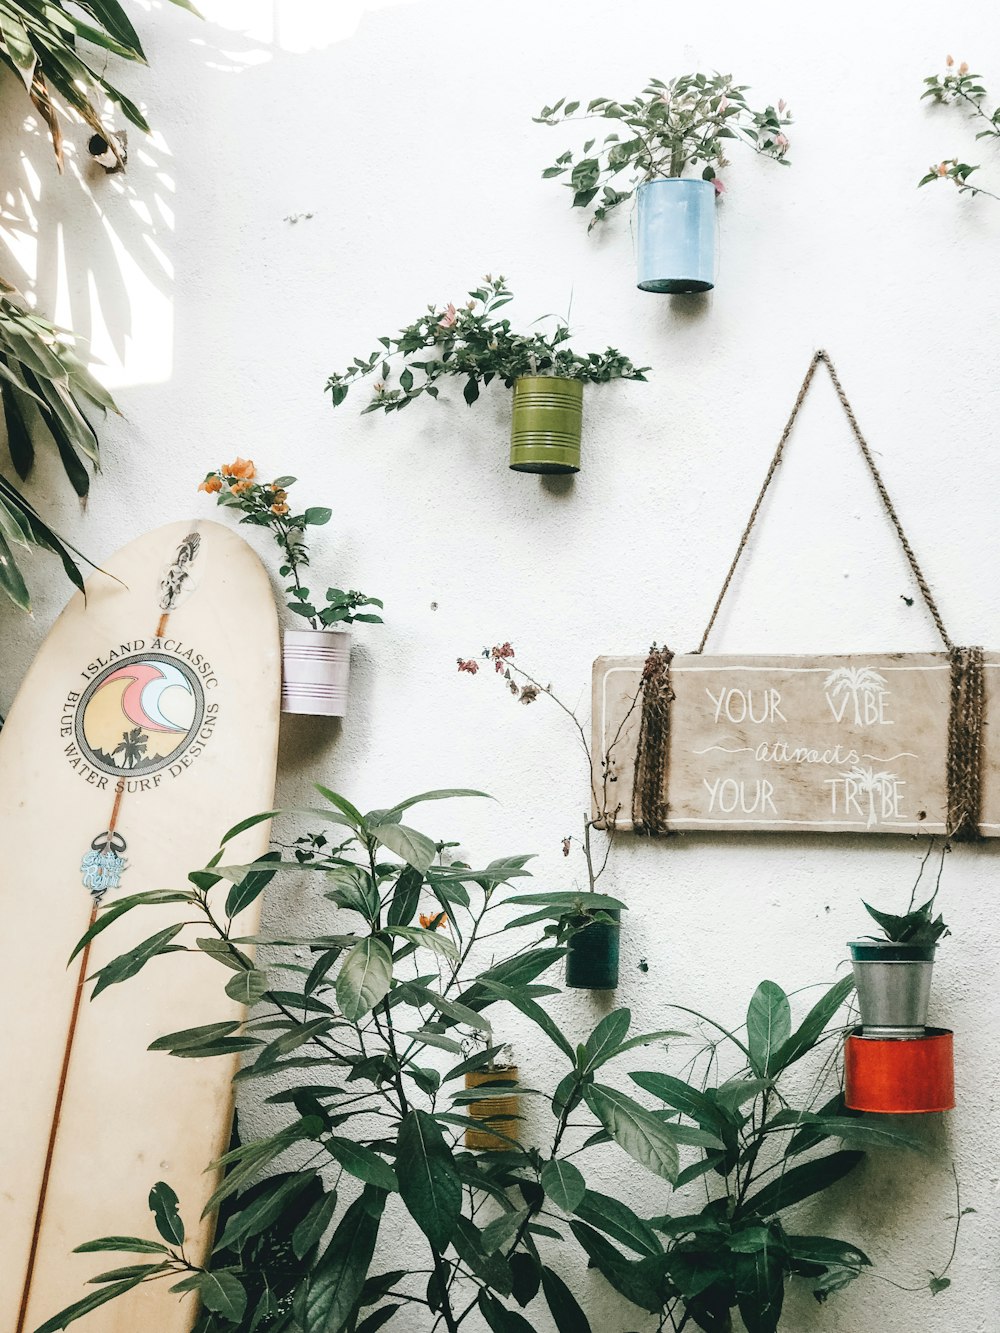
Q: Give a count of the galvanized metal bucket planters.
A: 1